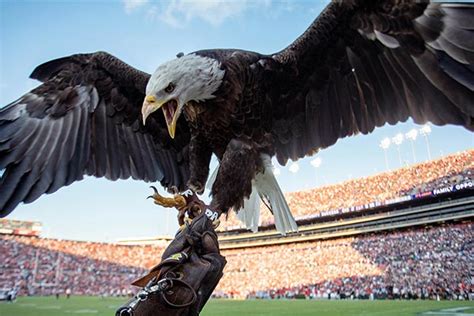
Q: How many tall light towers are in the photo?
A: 7